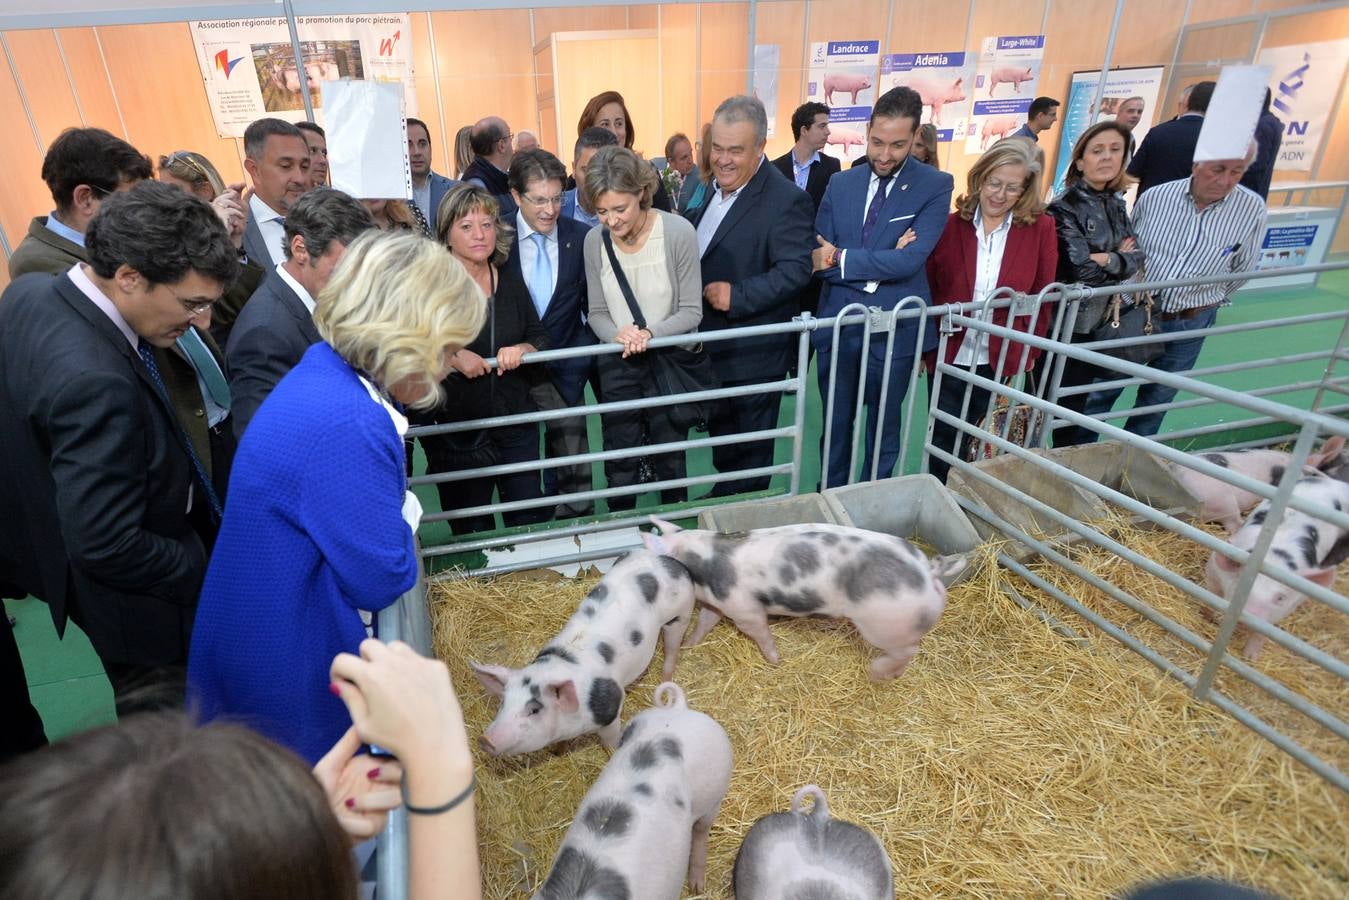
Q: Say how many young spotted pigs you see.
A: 6